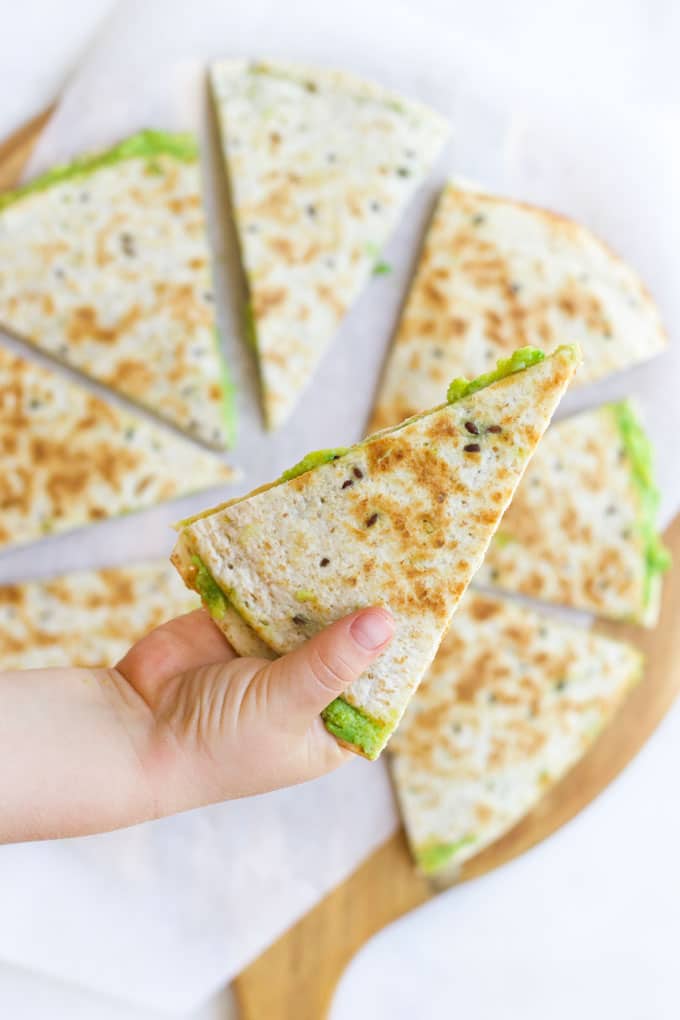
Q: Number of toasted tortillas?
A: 8